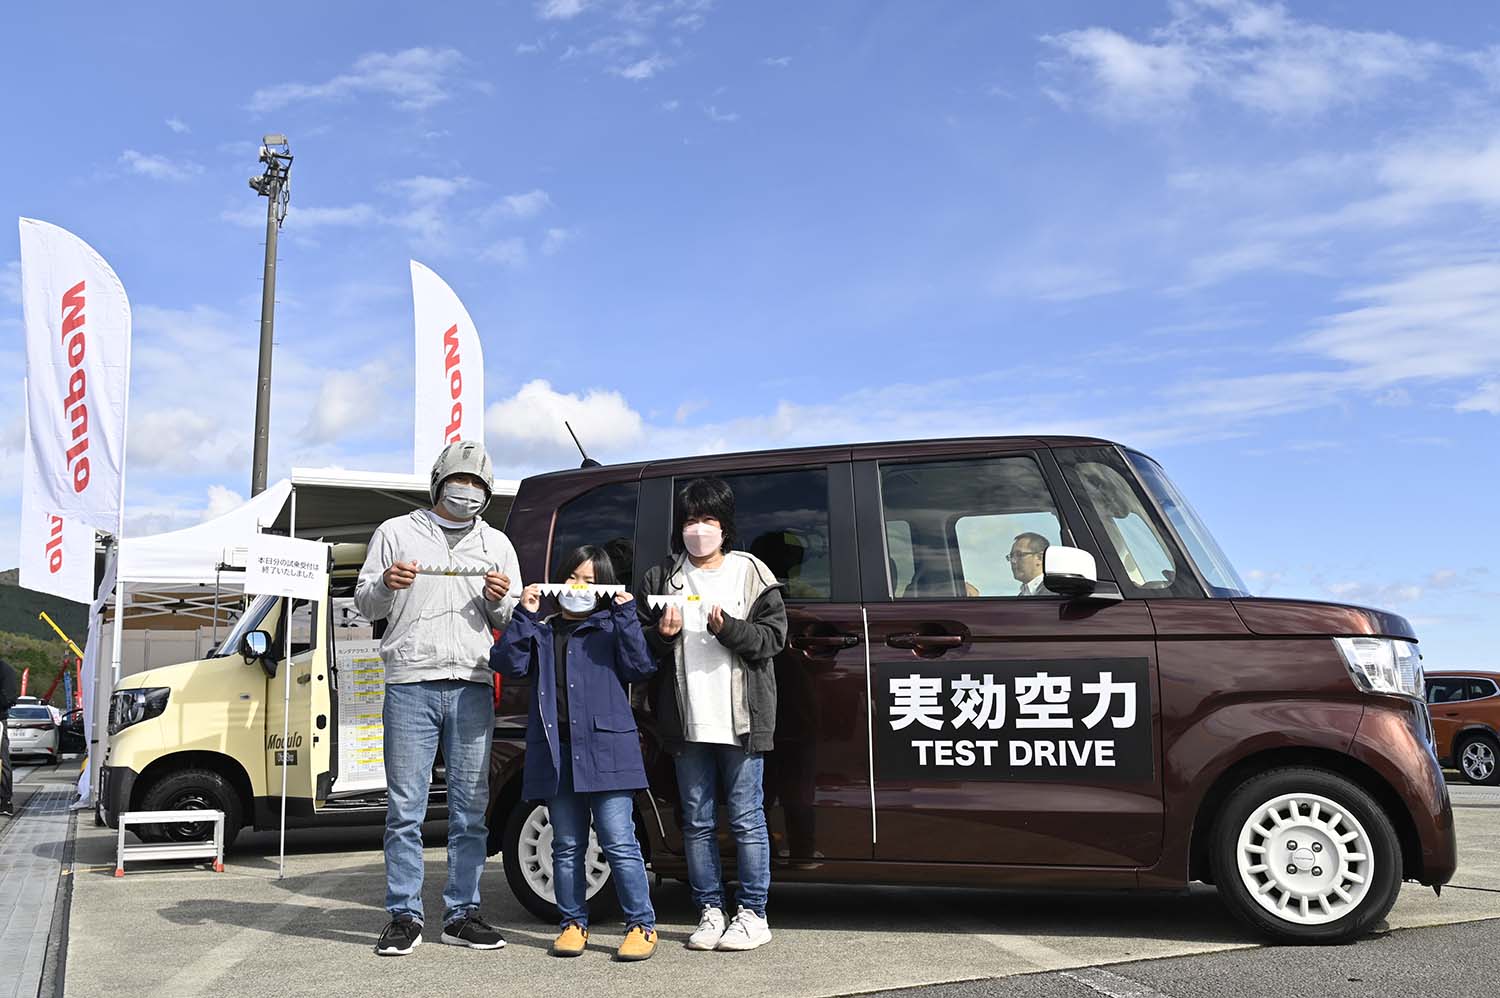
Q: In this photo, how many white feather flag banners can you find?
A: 3